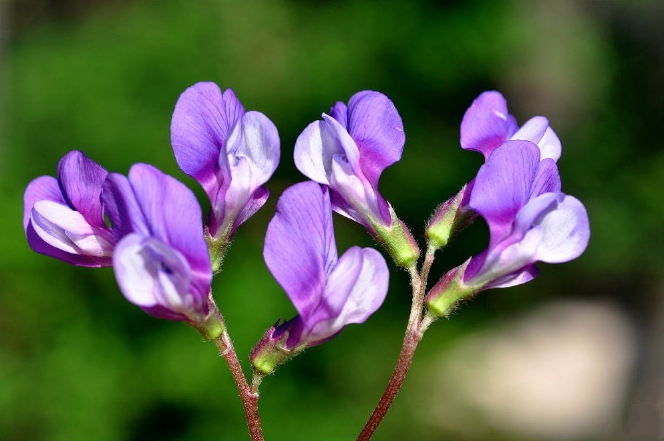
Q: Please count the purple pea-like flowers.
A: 7